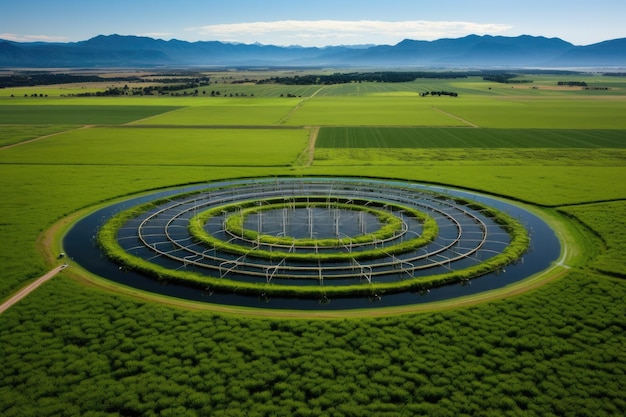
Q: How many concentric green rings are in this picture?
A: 3